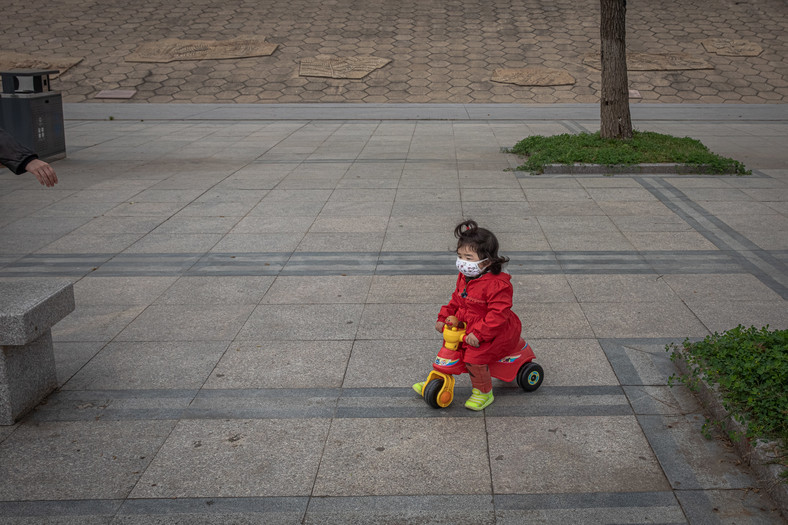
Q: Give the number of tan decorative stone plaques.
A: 6